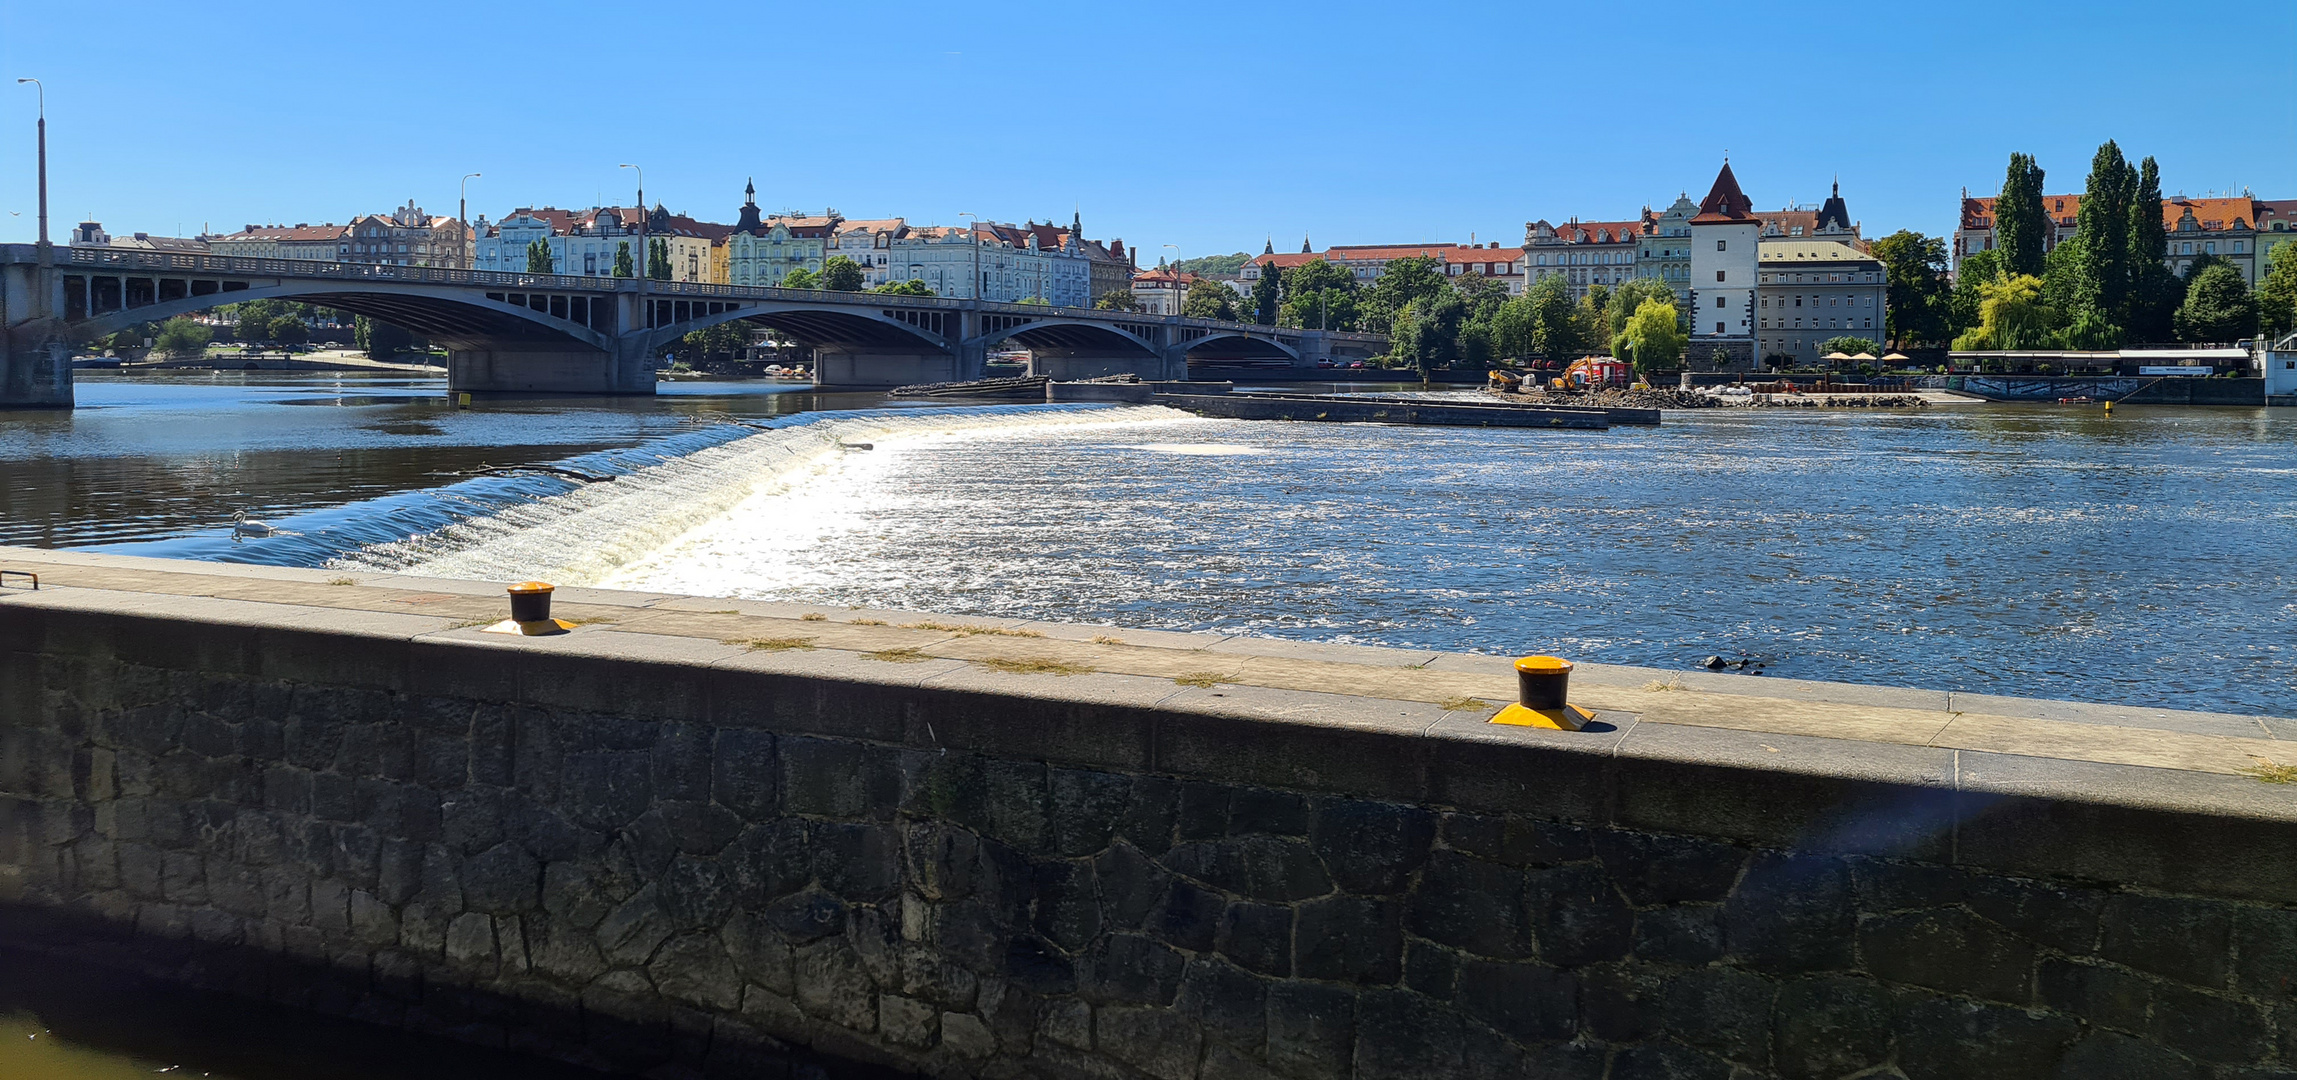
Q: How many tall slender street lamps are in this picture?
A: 5